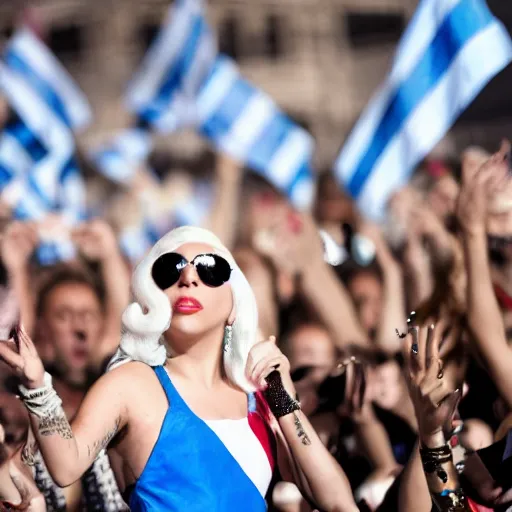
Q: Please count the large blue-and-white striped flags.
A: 4